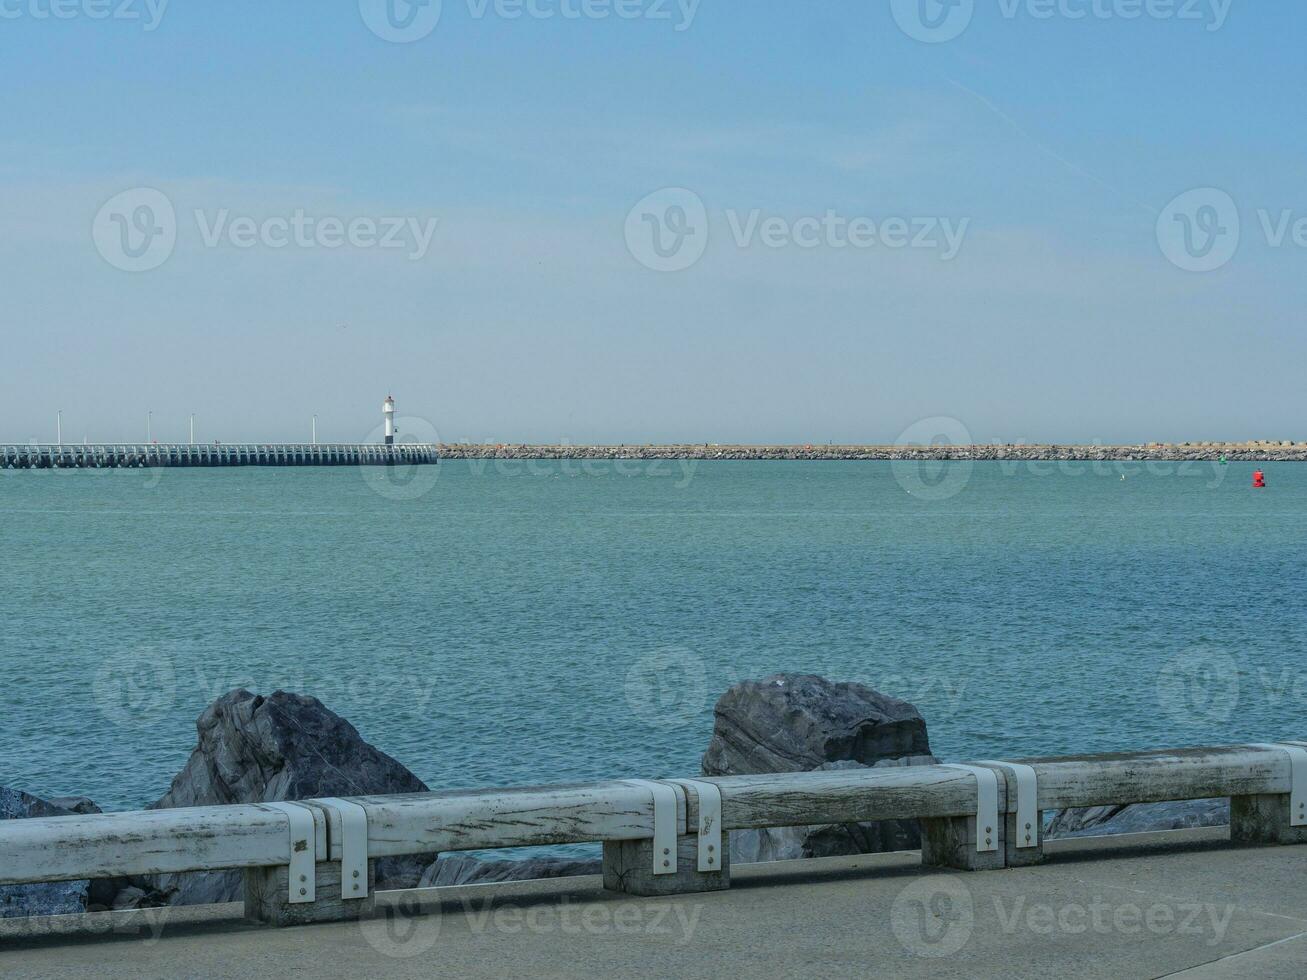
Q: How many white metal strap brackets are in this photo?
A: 7